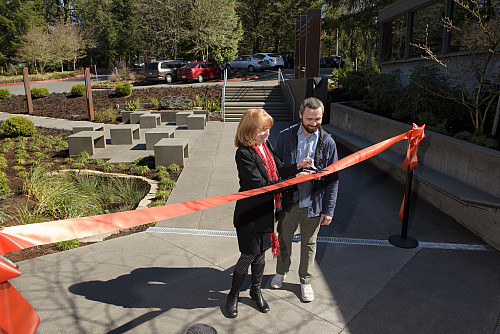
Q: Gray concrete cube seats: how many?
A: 9